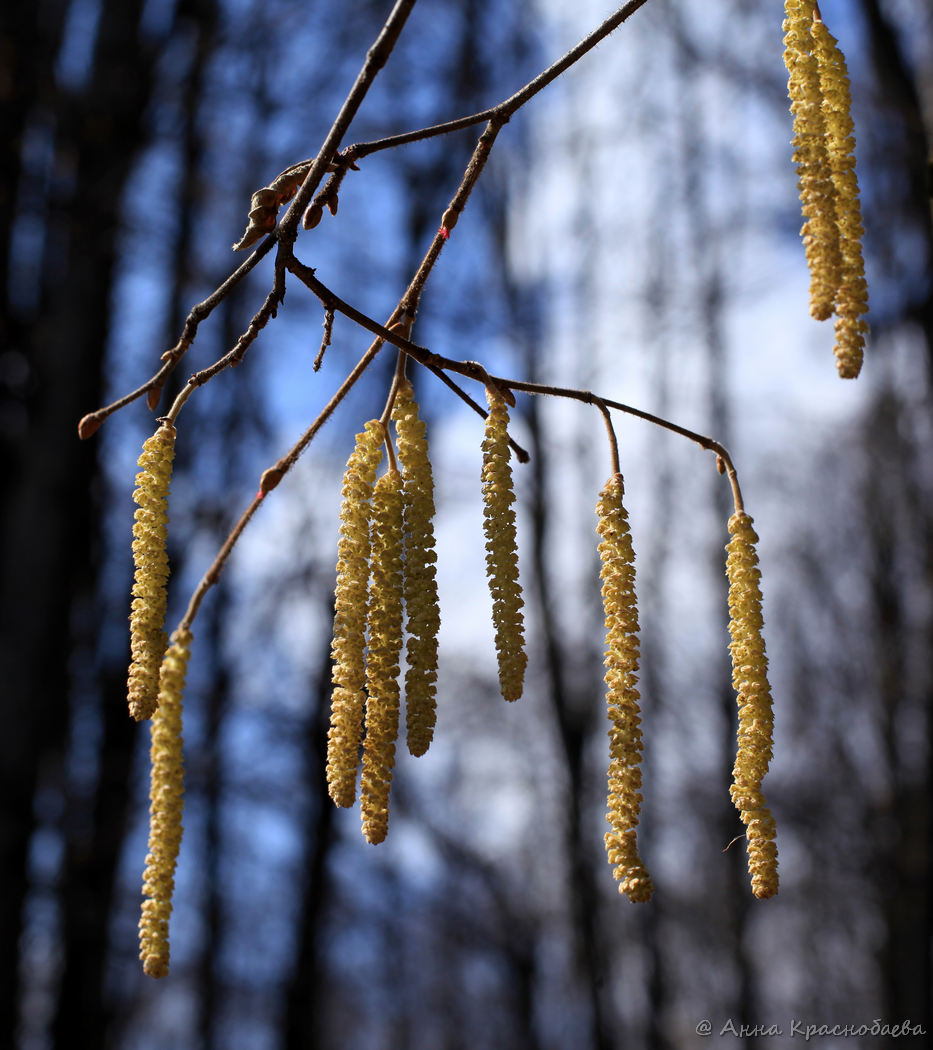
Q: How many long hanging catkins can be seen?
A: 10